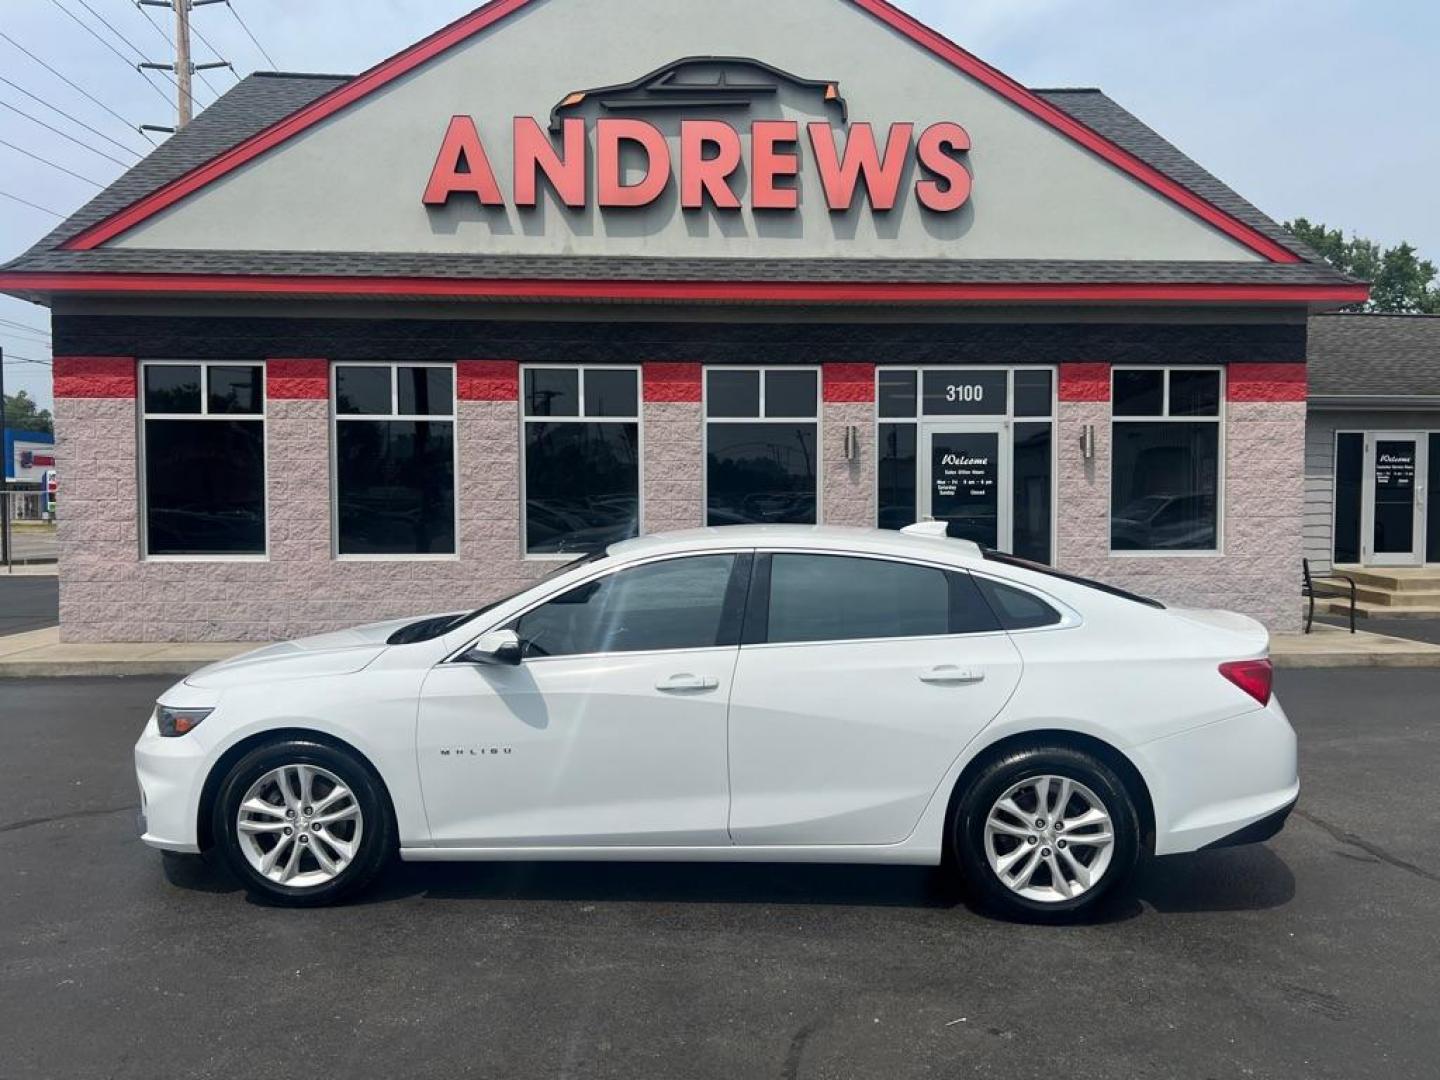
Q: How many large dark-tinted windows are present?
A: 5